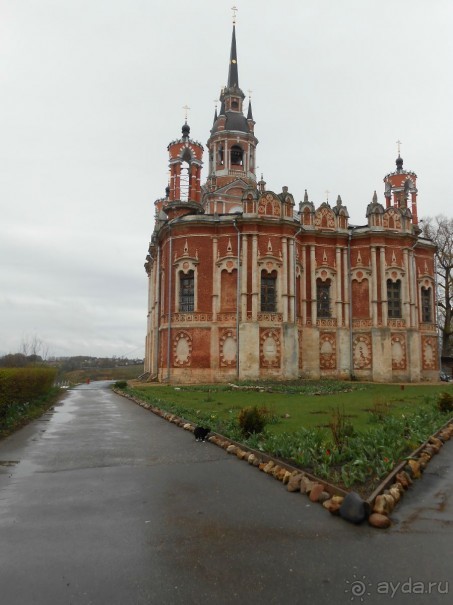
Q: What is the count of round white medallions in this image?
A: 7